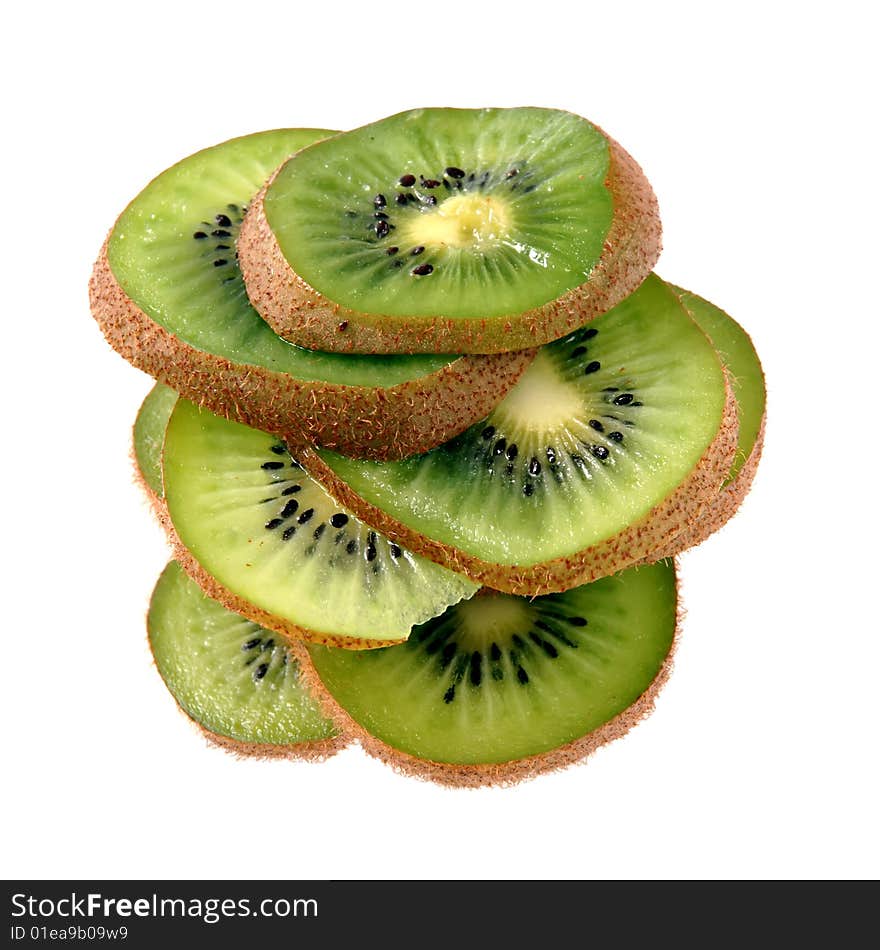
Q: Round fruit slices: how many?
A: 8